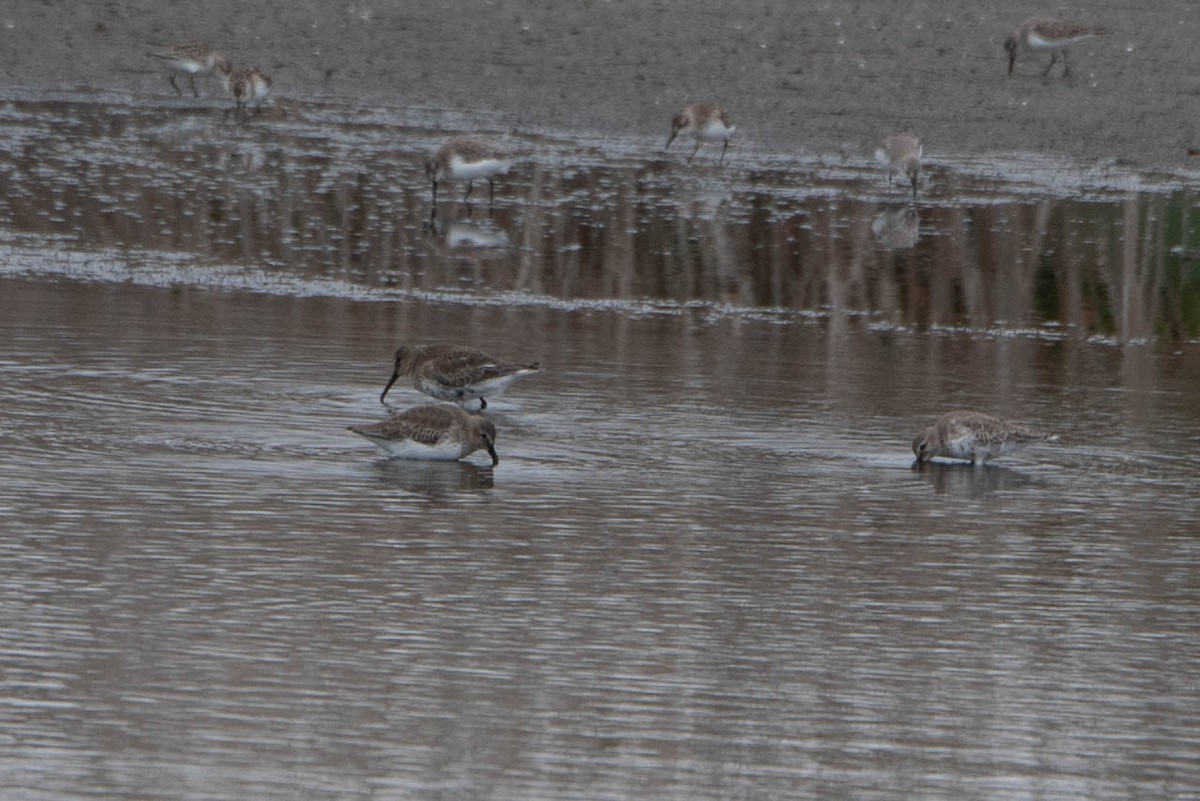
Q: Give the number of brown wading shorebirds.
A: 9